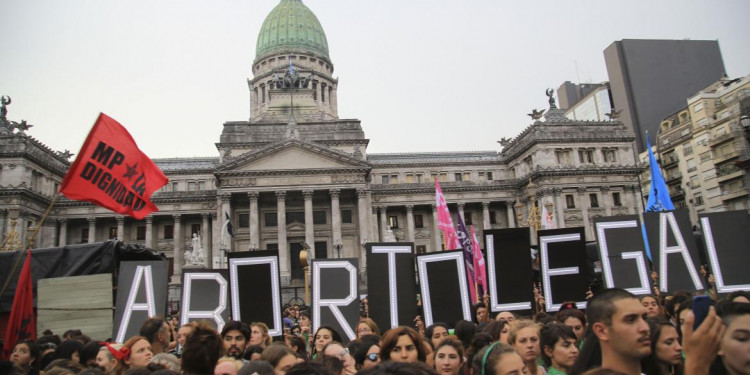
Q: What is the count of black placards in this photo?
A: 11